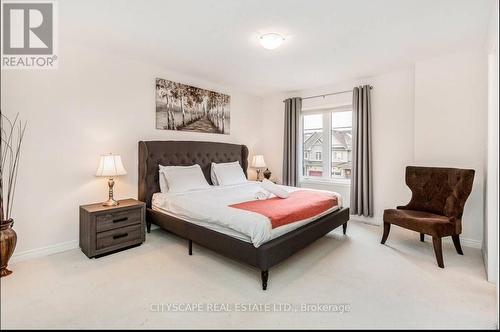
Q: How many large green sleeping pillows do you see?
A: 0